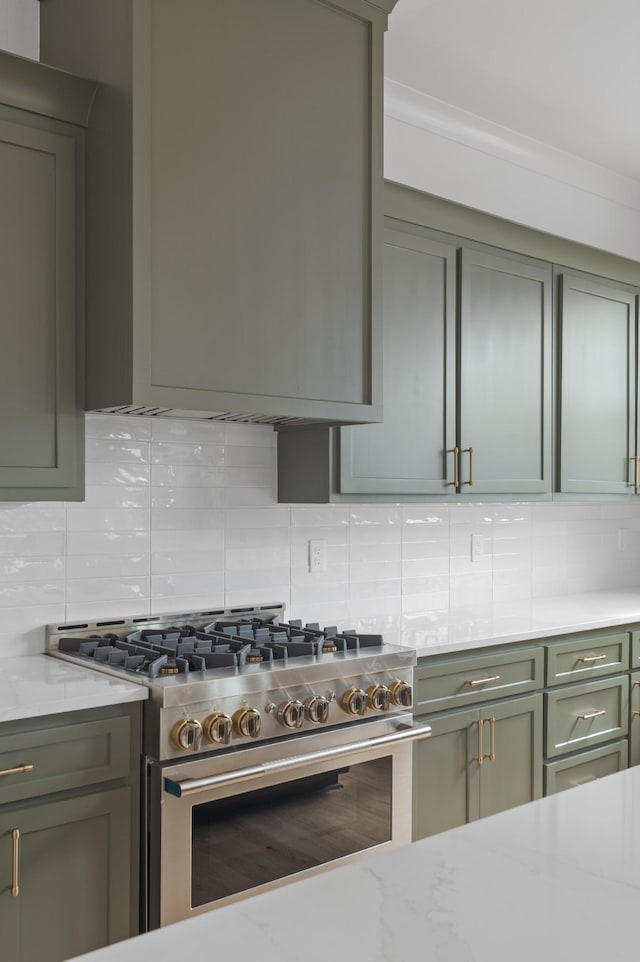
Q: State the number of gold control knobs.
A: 6